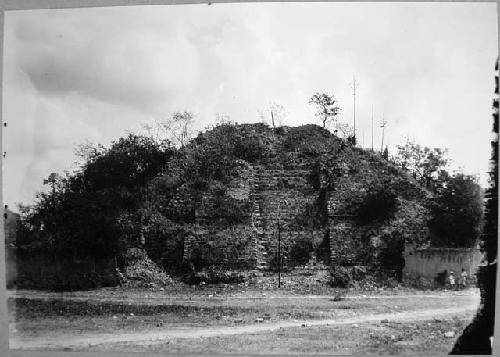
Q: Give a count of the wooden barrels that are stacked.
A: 0